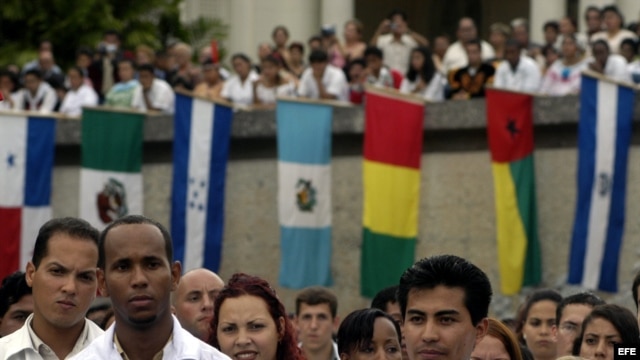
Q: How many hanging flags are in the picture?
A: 7